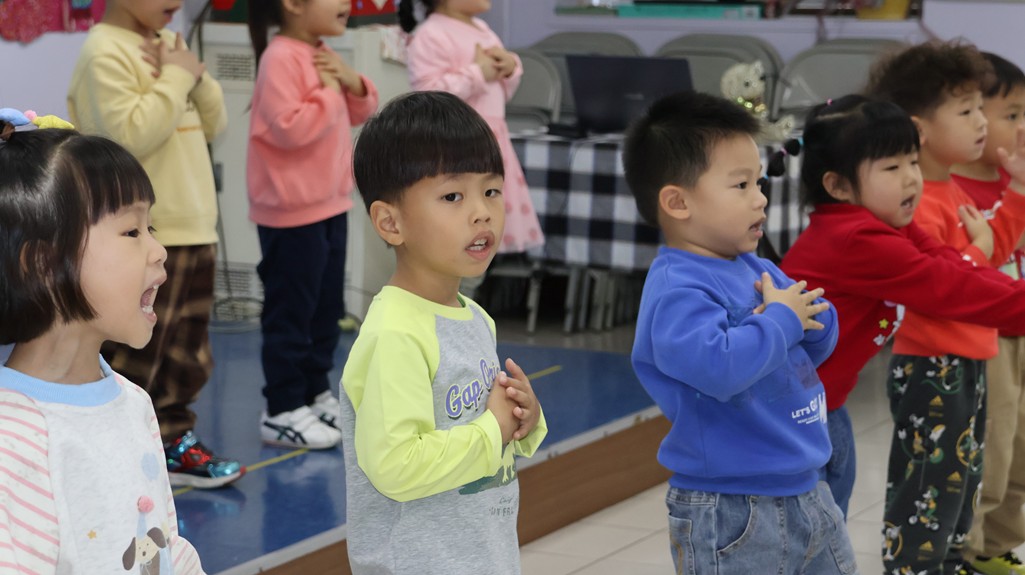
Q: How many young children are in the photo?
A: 9